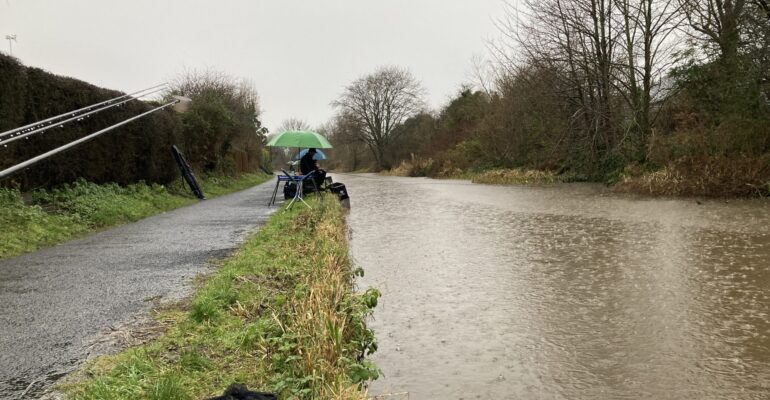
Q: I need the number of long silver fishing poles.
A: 3